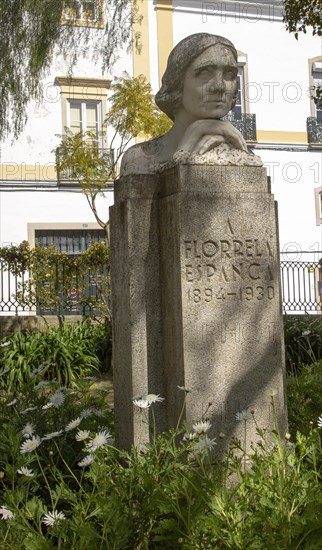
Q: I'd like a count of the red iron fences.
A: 0